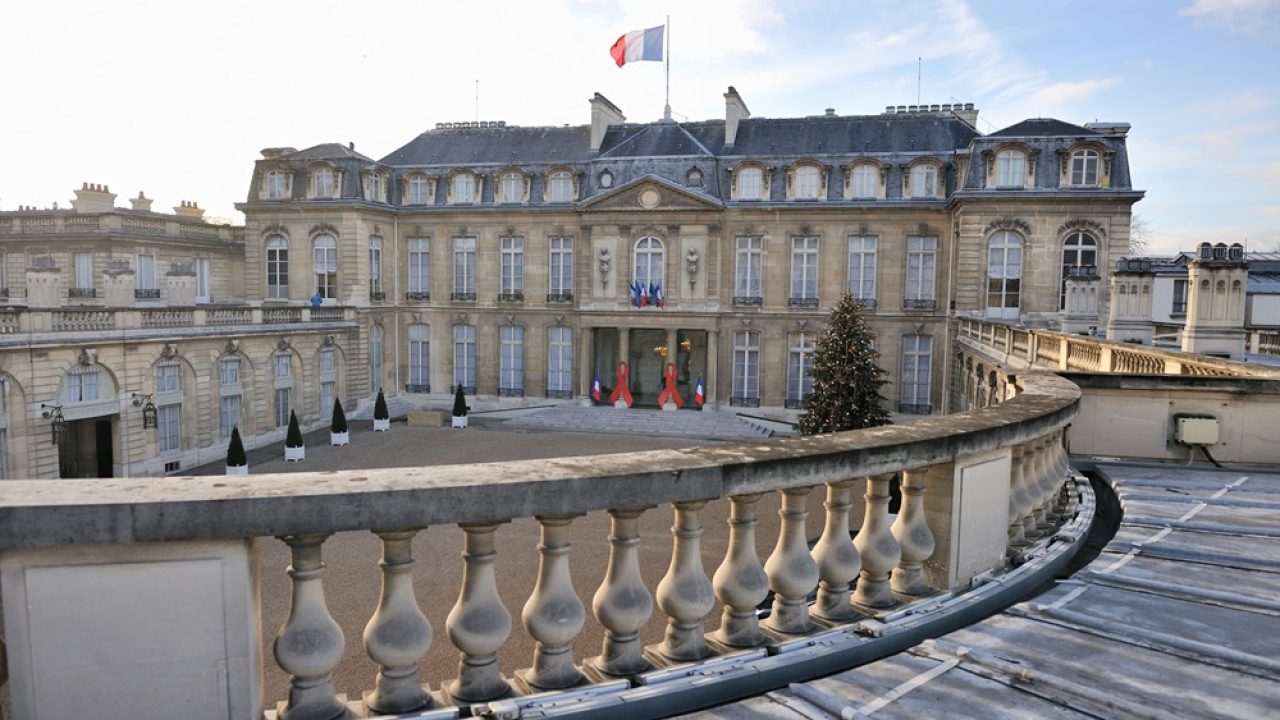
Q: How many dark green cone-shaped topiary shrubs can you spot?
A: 5